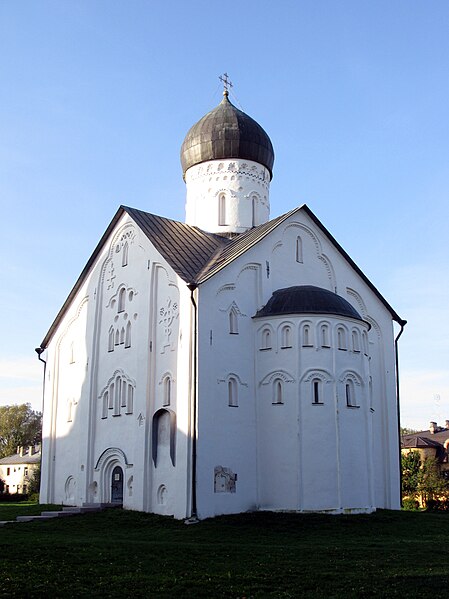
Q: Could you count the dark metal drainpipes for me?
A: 3